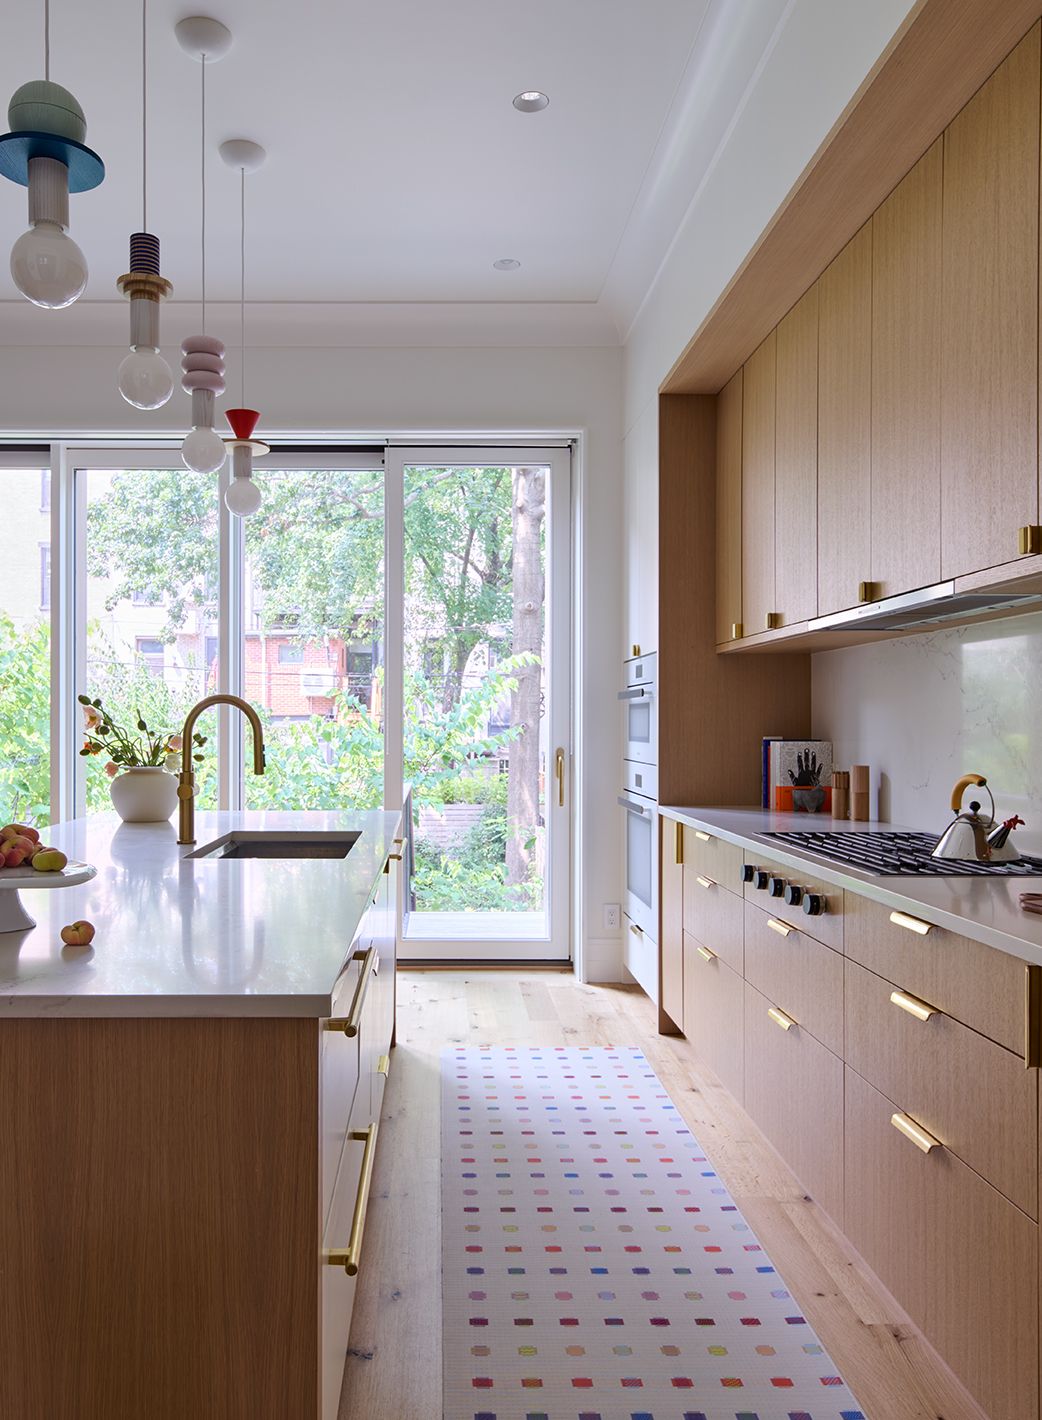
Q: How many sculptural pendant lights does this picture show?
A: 4